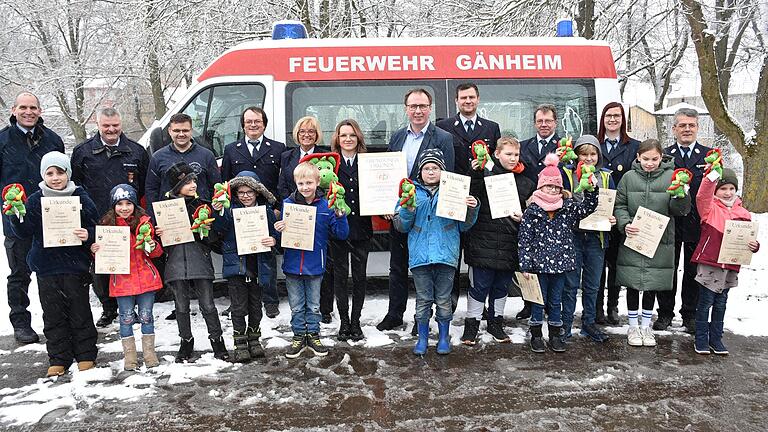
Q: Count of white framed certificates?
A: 1